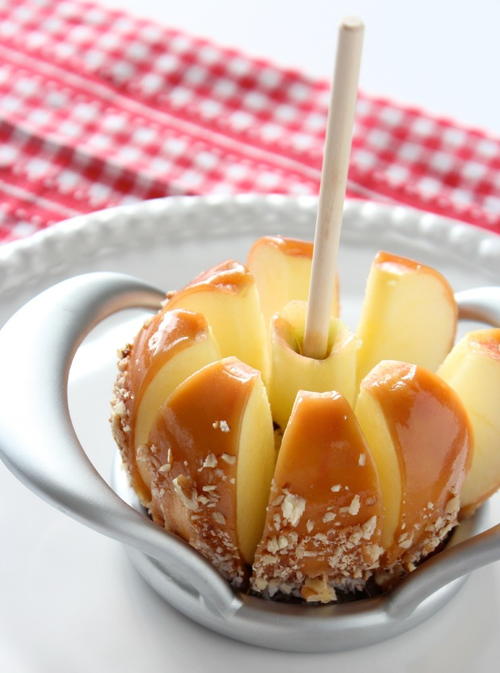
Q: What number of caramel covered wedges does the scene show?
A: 8